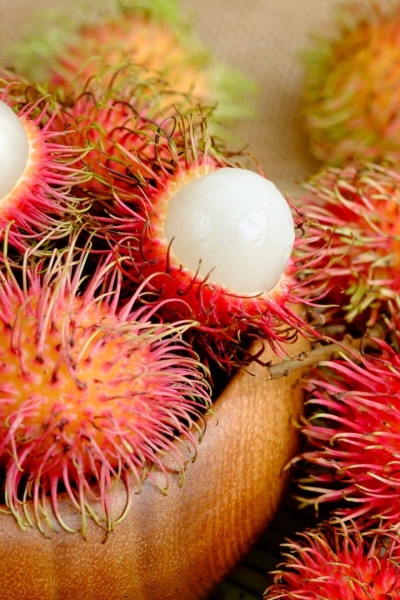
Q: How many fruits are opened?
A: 2